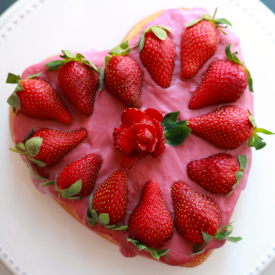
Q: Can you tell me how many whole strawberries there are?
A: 13